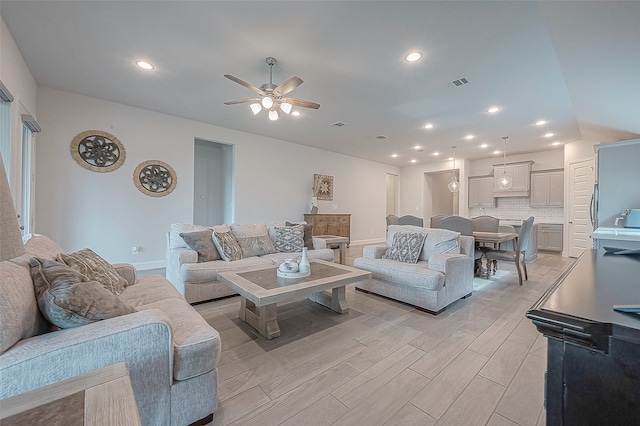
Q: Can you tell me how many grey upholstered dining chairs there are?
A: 6